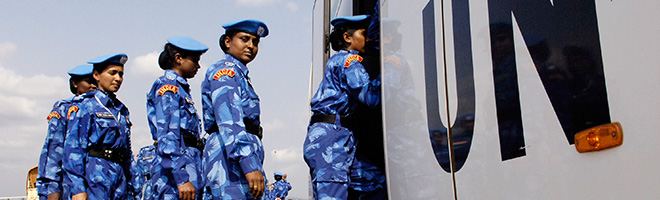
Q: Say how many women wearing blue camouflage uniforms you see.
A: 5